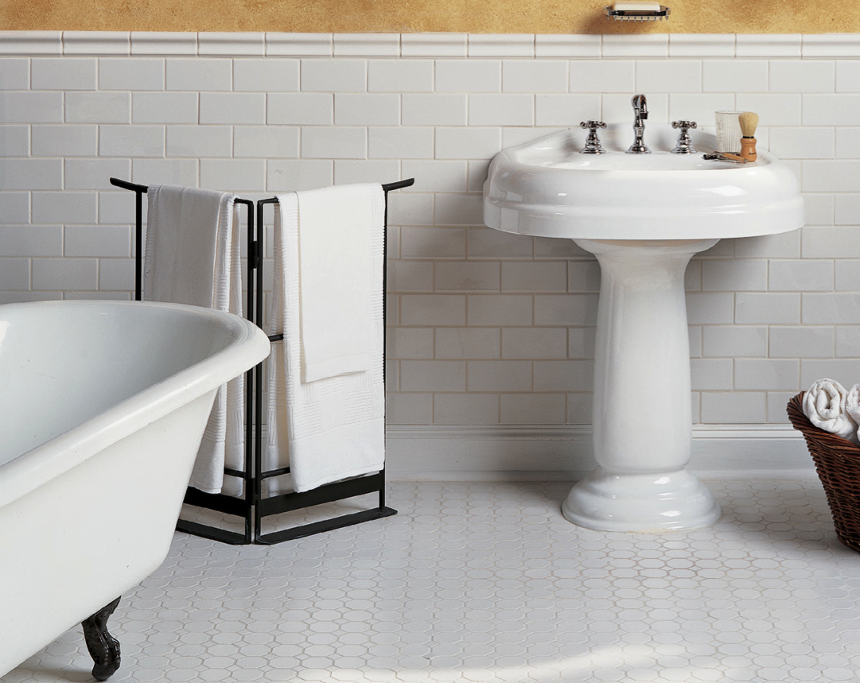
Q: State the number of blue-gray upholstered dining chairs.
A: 0